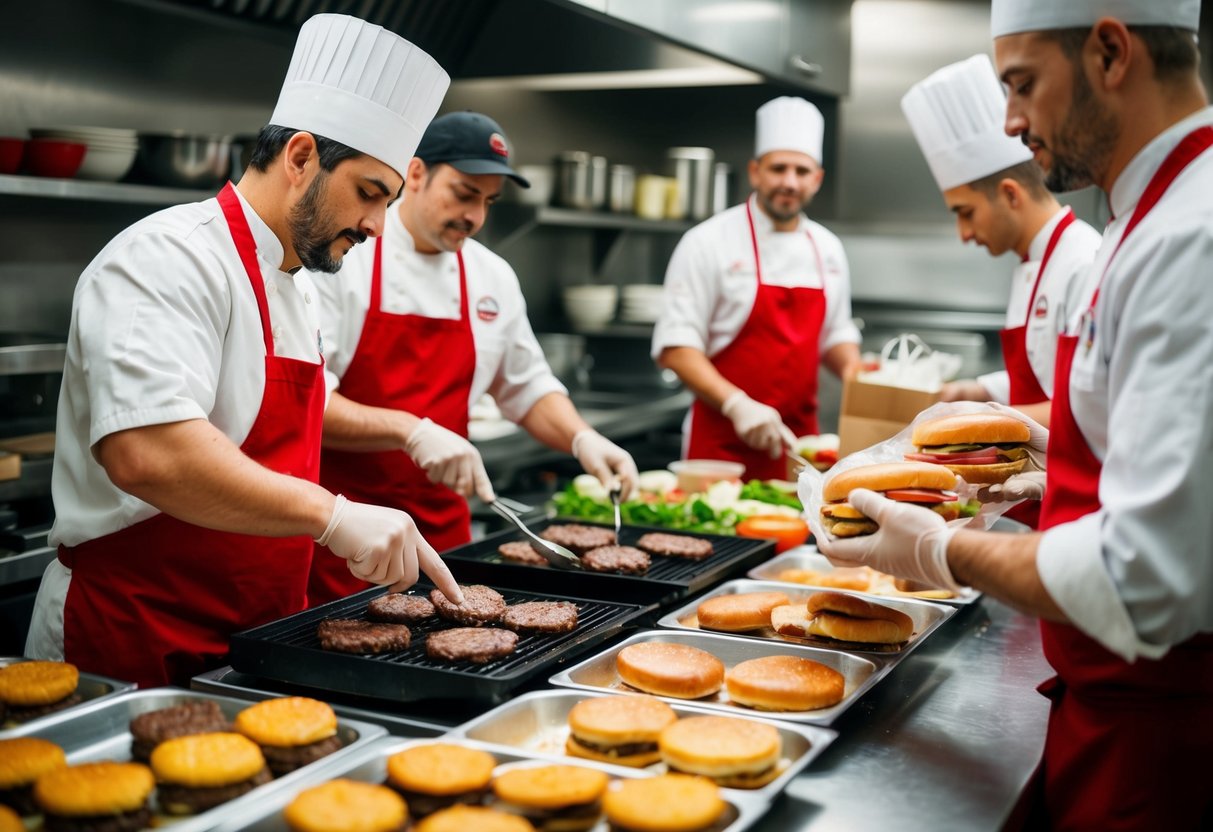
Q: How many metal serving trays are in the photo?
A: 7